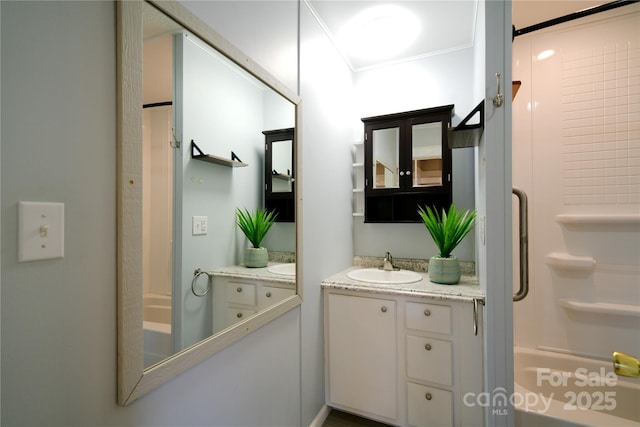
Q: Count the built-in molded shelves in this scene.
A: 3